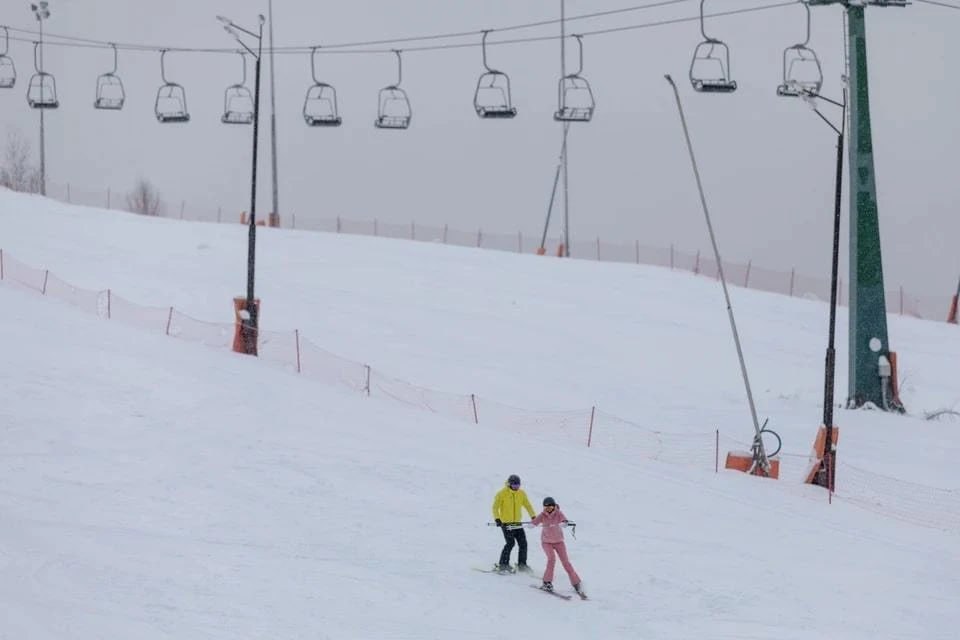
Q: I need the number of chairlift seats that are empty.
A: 11